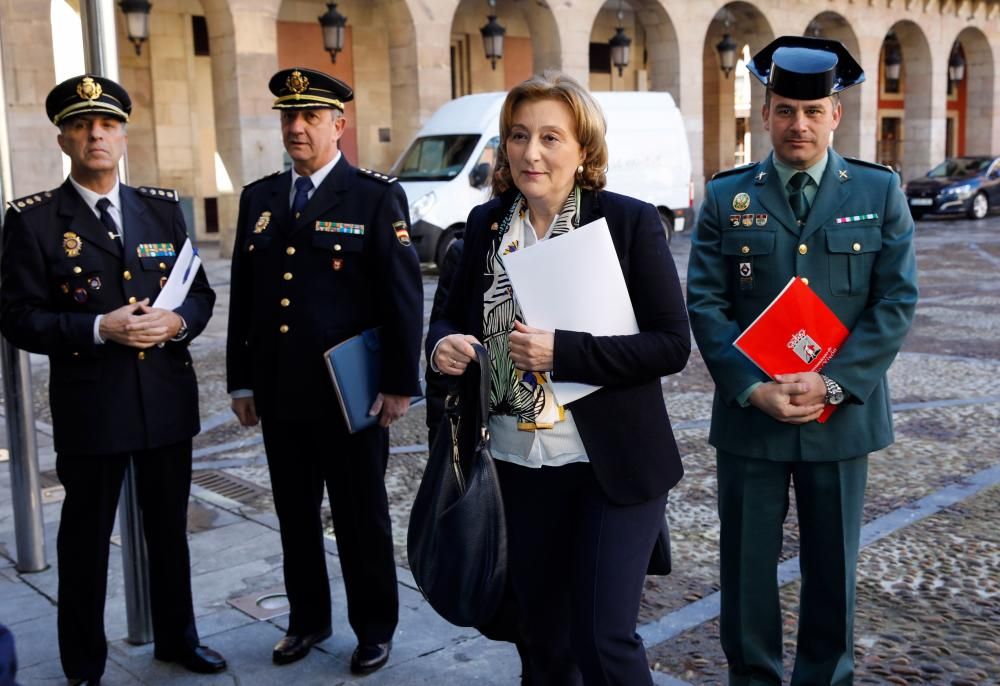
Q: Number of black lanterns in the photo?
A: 7